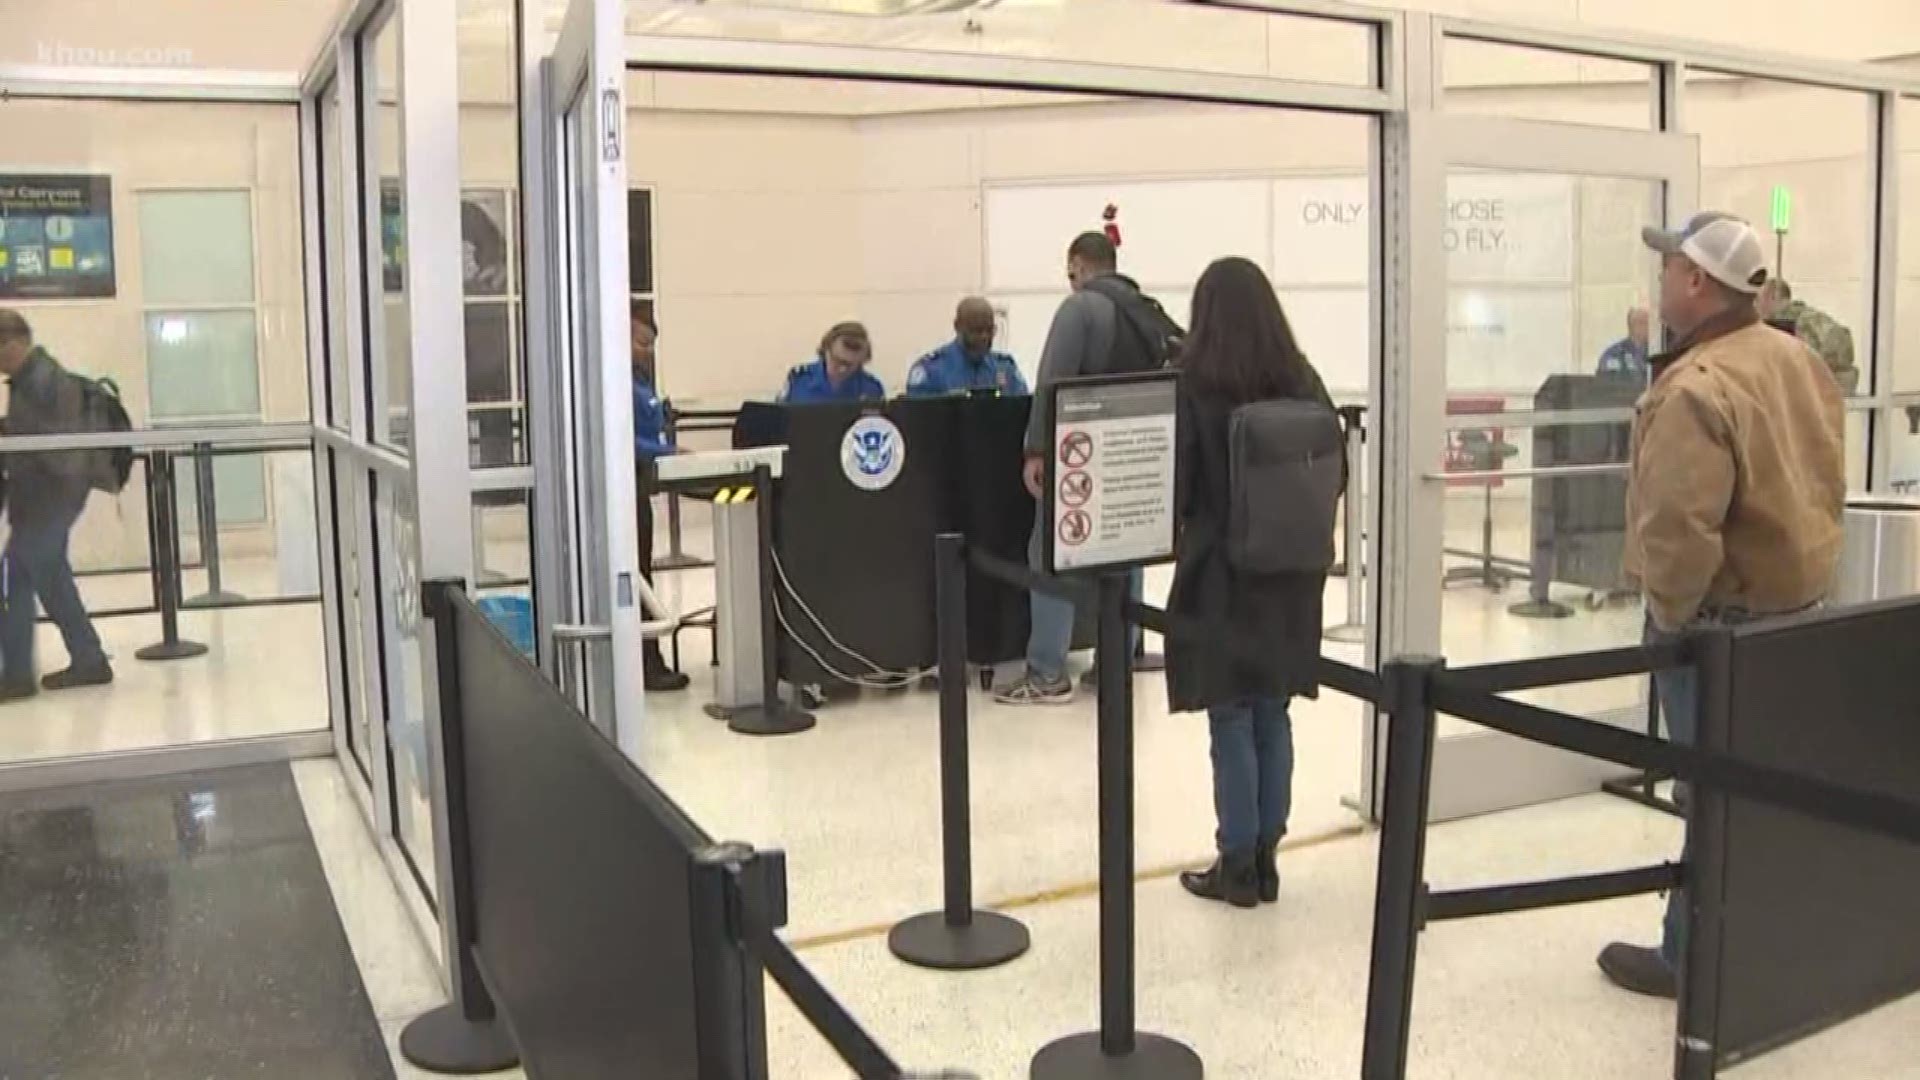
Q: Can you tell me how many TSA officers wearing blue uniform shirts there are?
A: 4